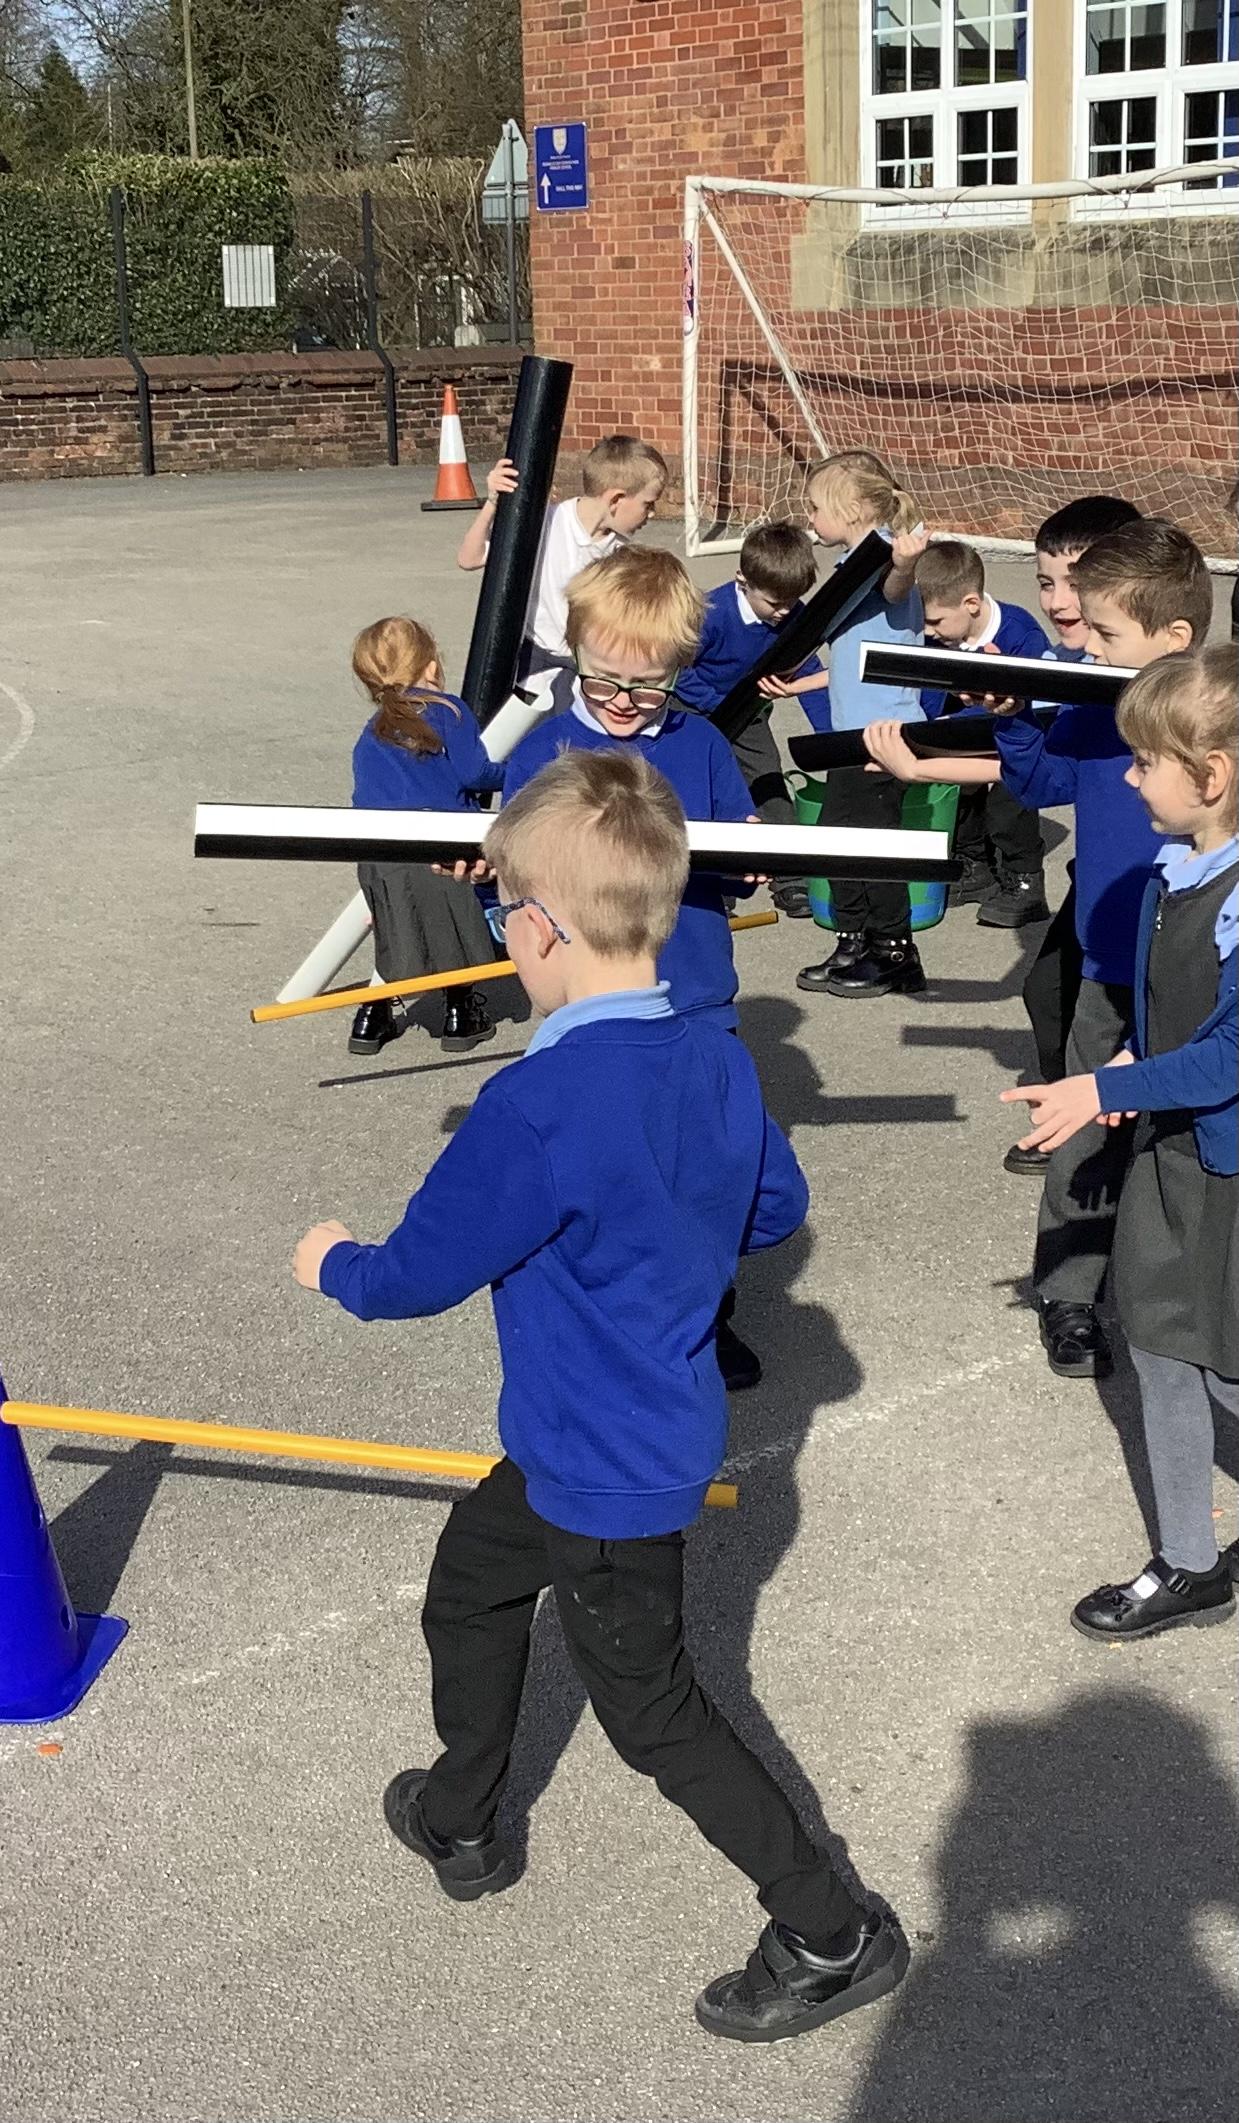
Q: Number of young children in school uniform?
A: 10